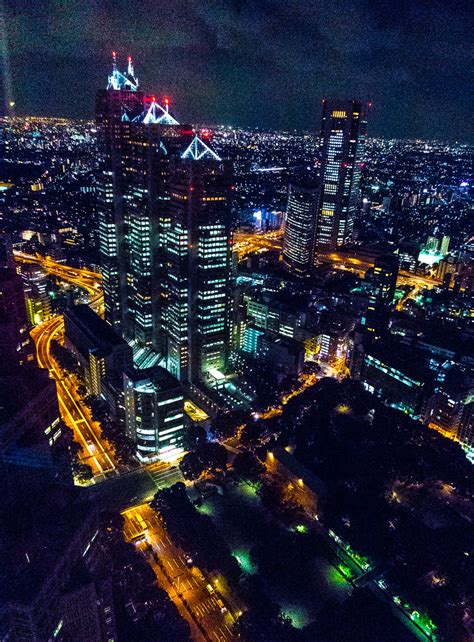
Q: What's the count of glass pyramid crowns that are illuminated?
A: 3